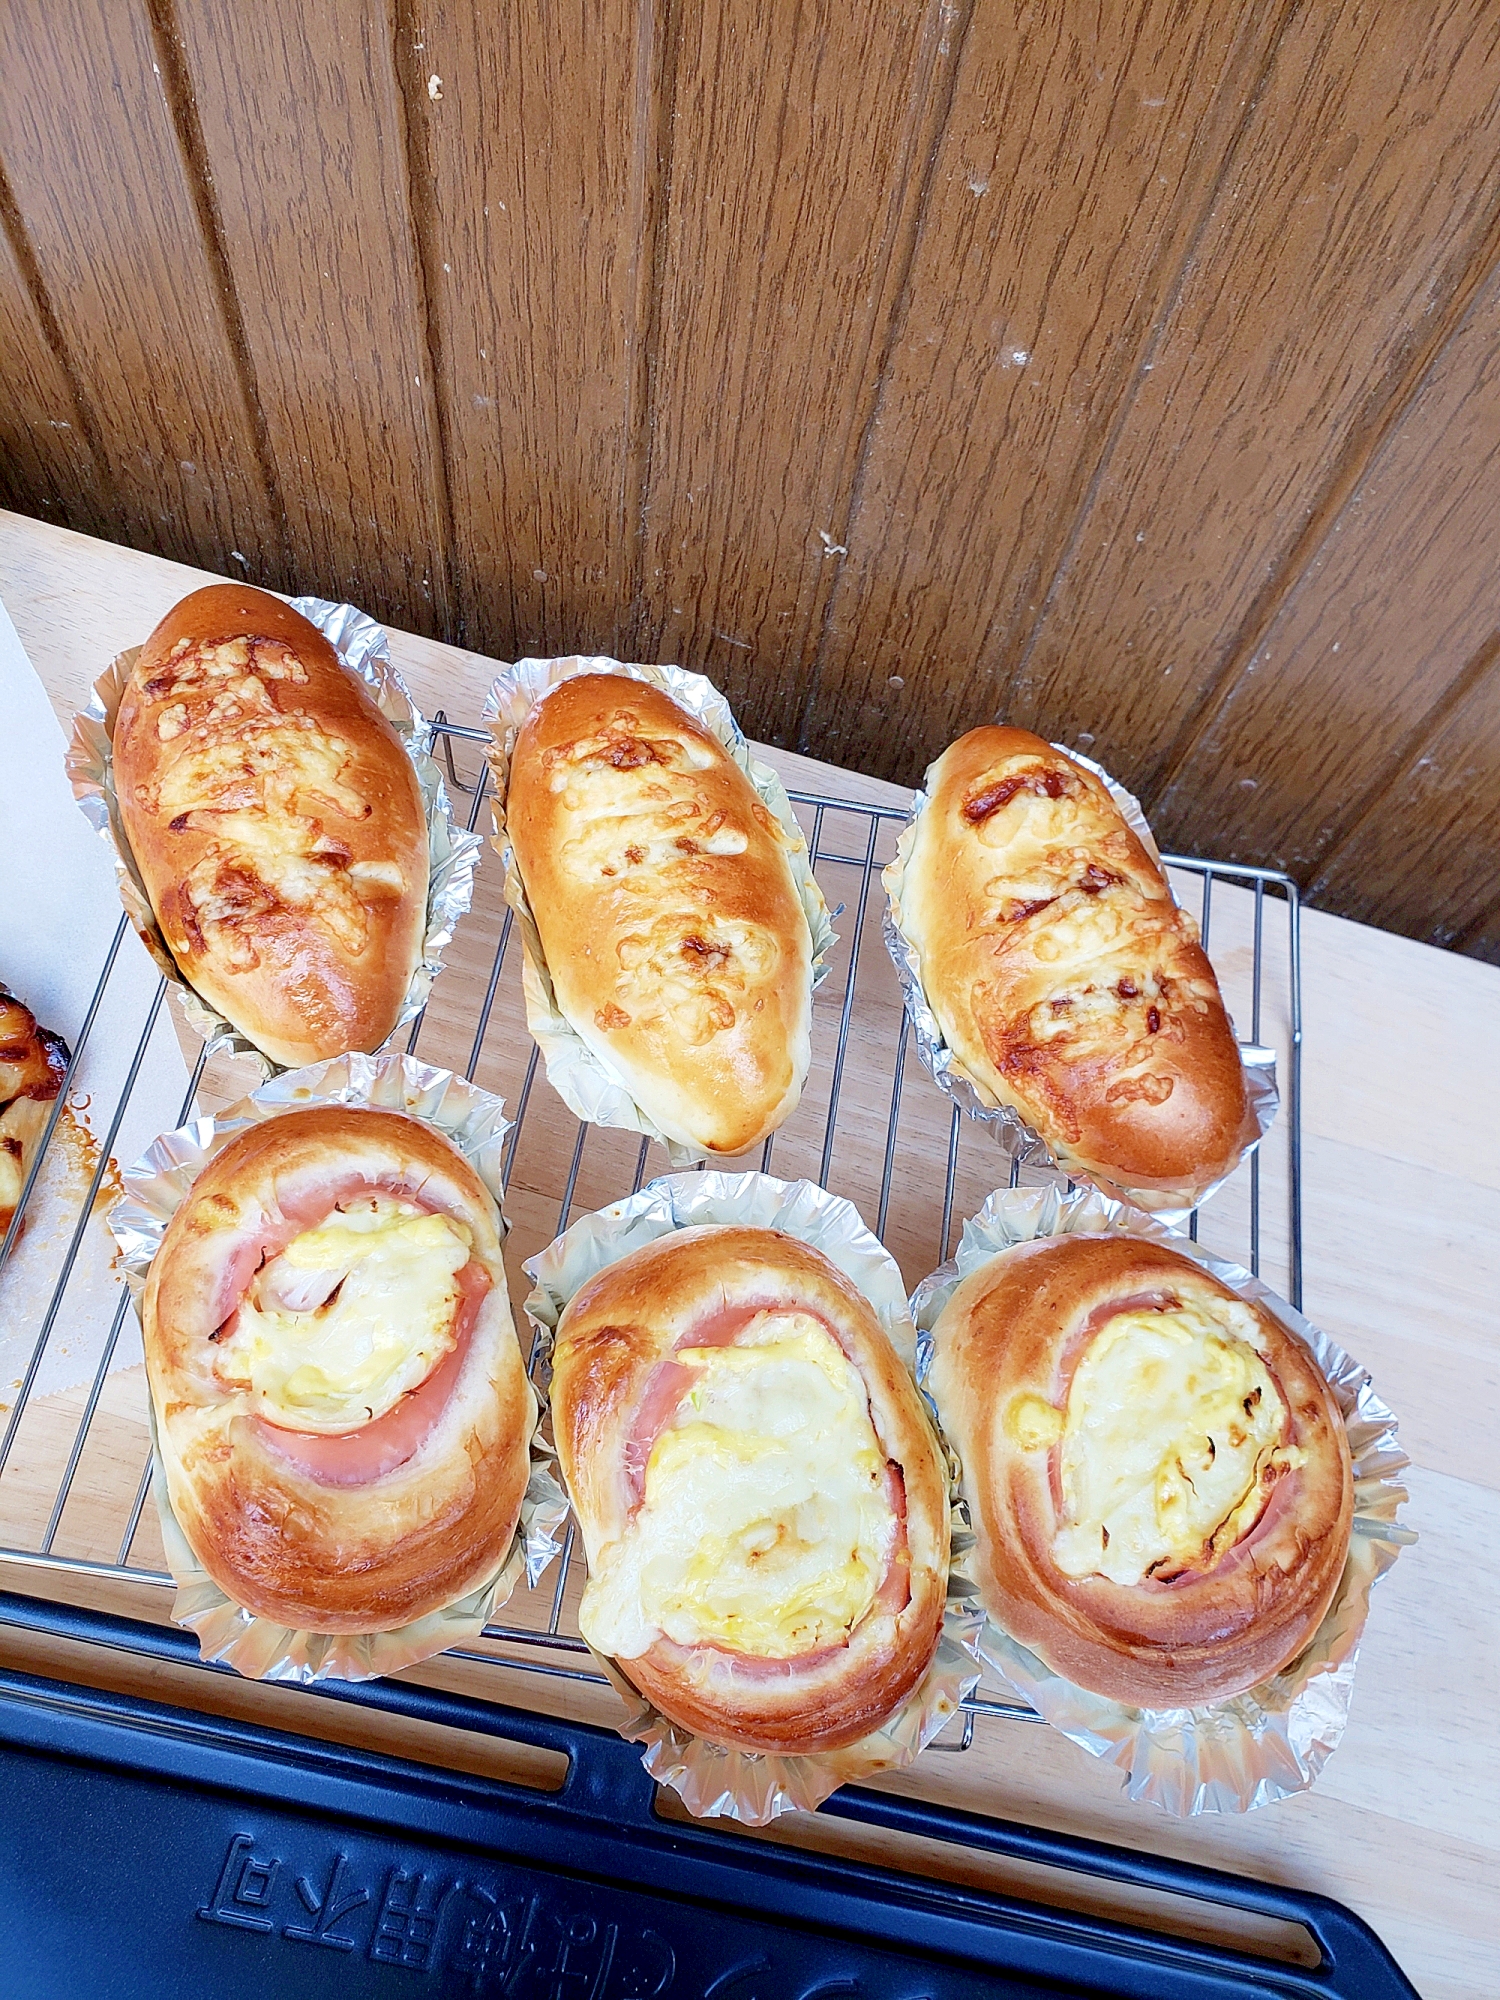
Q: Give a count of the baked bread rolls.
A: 6